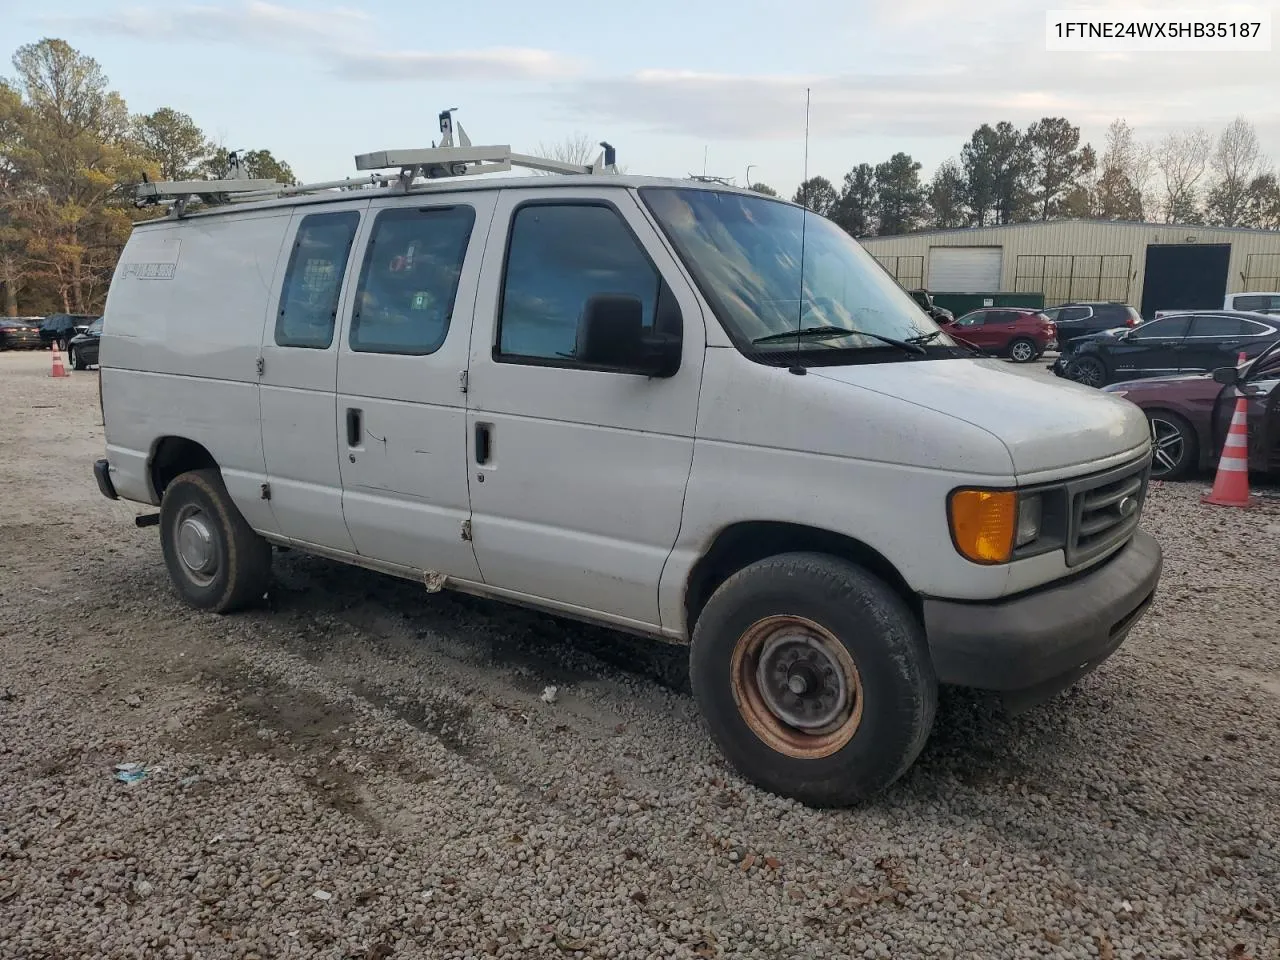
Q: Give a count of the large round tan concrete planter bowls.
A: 0